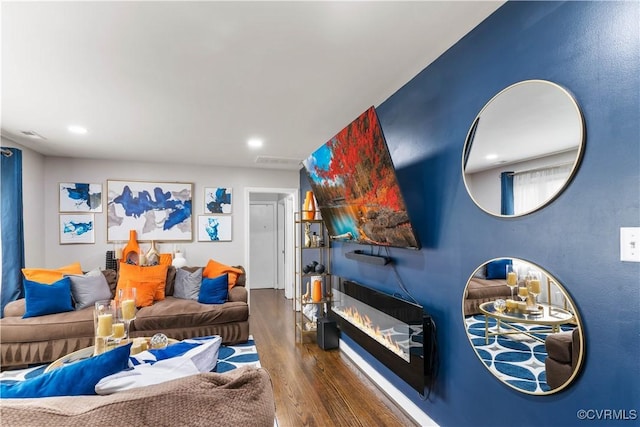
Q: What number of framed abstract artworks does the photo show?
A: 5